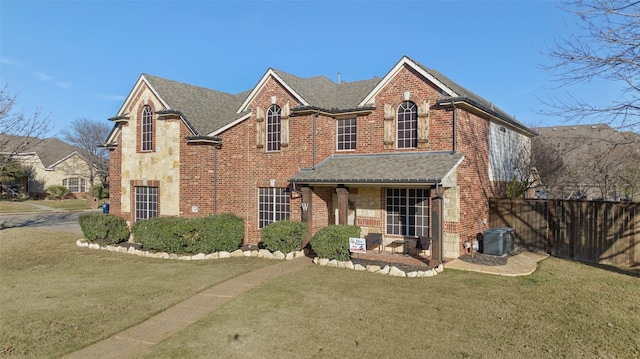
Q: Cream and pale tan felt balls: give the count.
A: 0